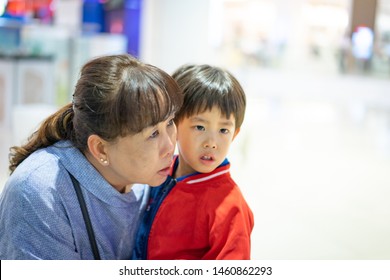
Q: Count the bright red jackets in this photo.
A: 1